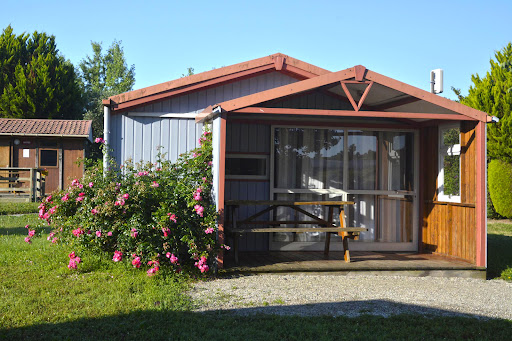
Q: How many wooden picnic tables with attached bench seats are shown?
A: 1